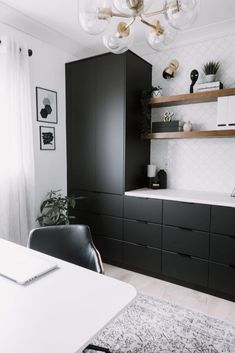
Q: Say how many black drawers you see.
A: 12